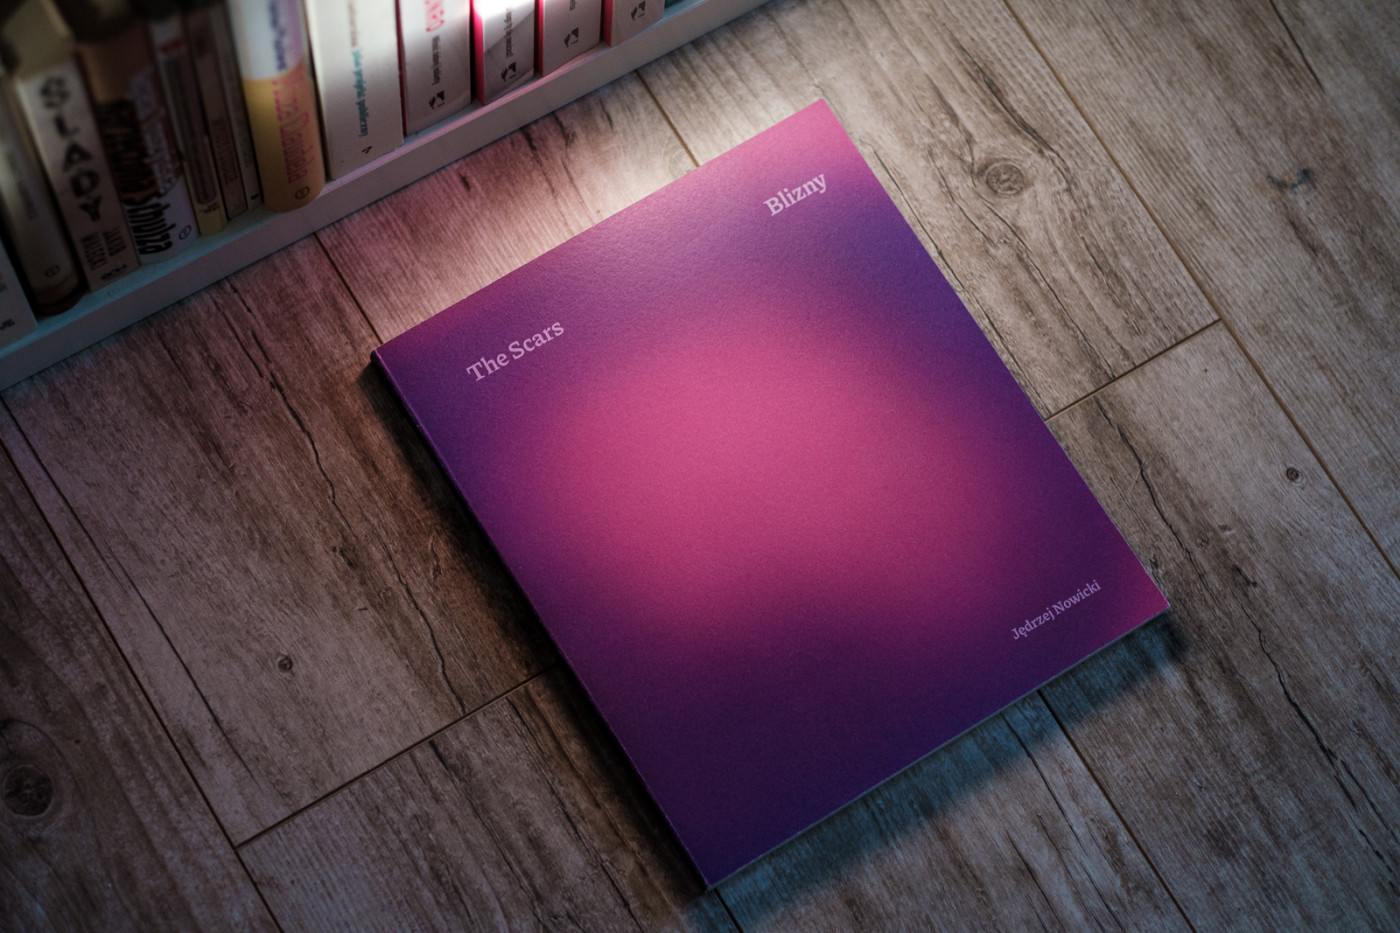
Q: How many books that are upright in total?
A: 13